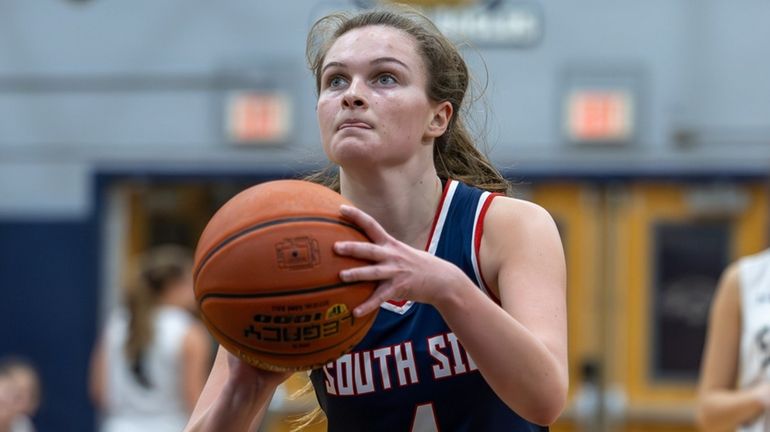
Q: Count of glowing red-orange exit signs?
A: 2